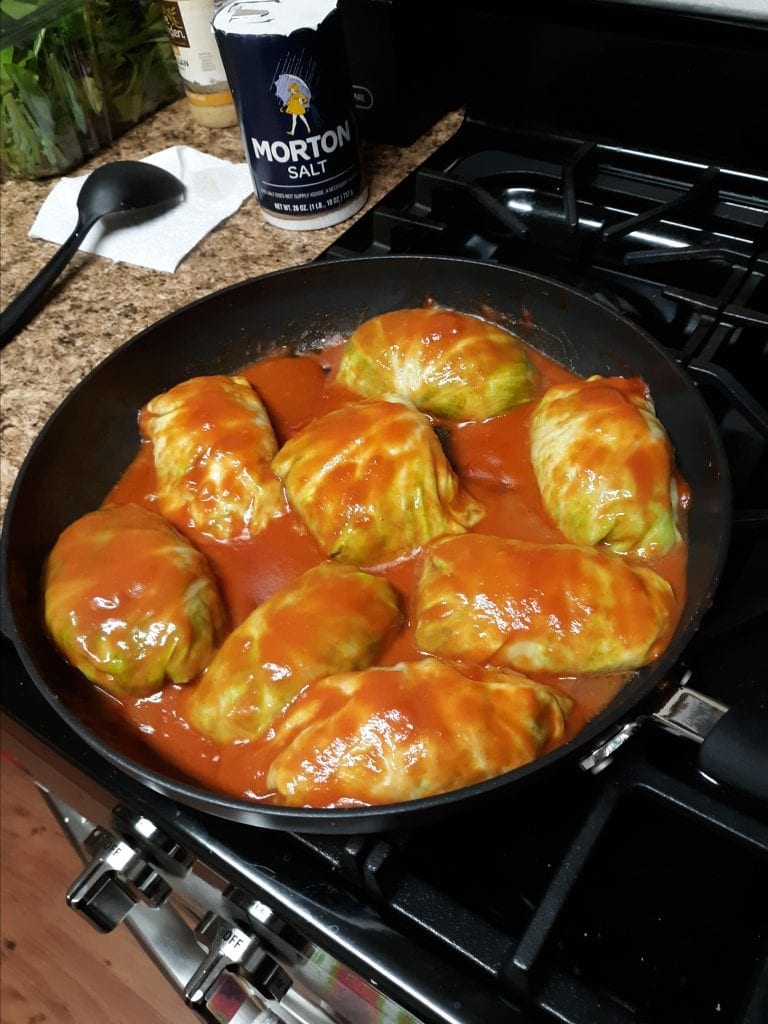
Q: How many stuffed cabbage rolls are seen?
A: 8